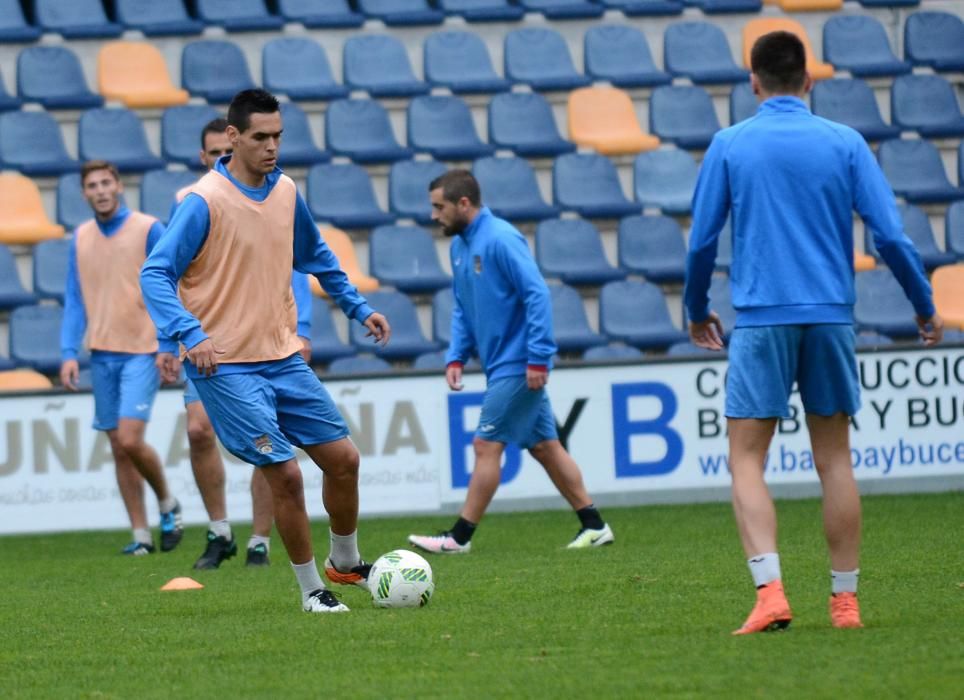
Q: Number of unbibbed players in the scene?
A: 2